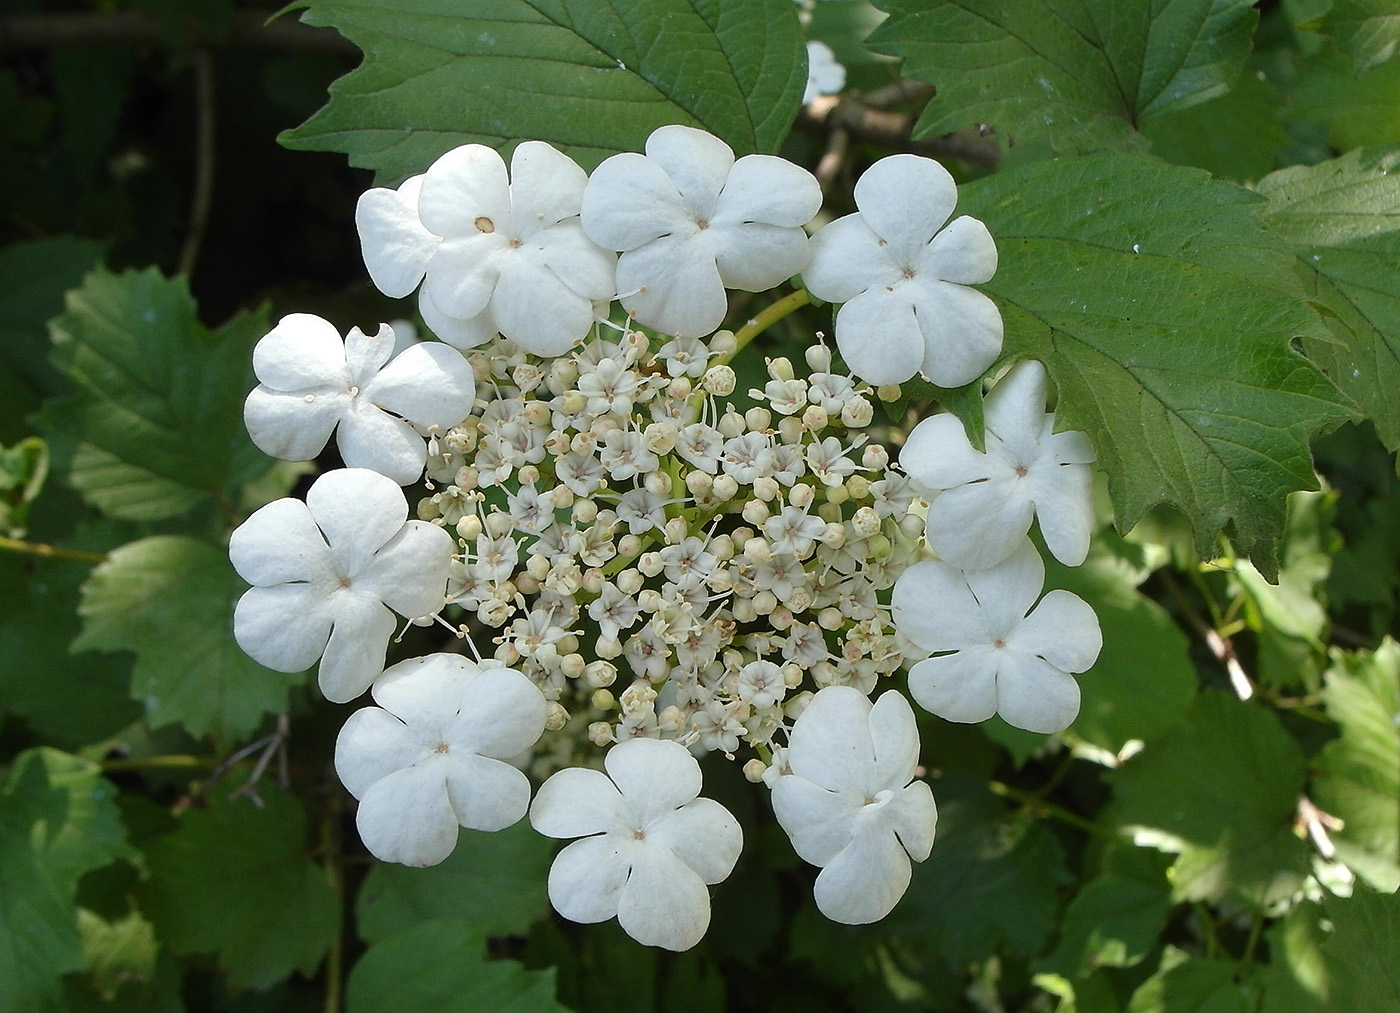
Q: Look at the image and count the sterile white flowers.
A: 11